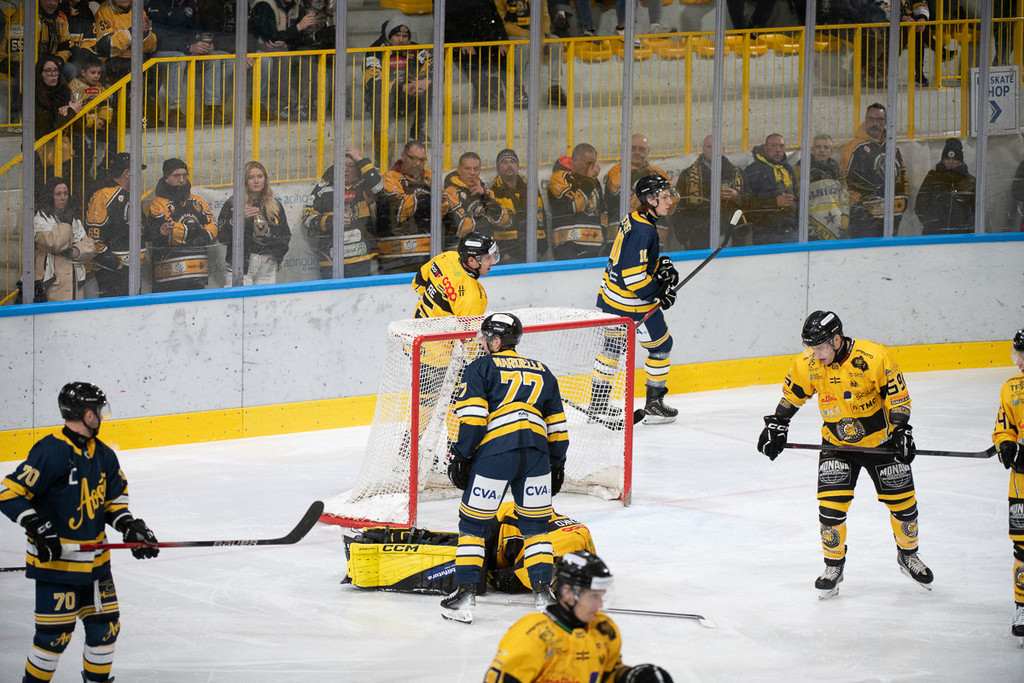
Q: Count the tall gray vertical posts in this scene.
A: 11